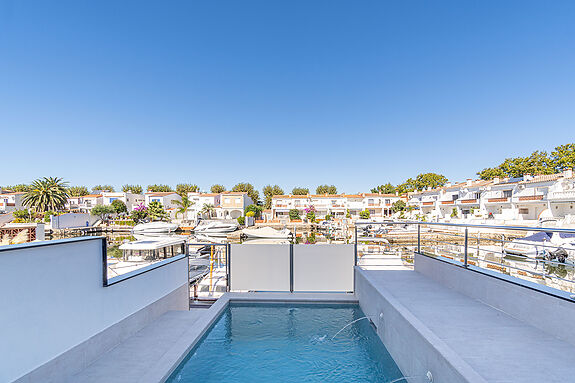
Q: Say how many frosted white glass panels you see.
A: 2